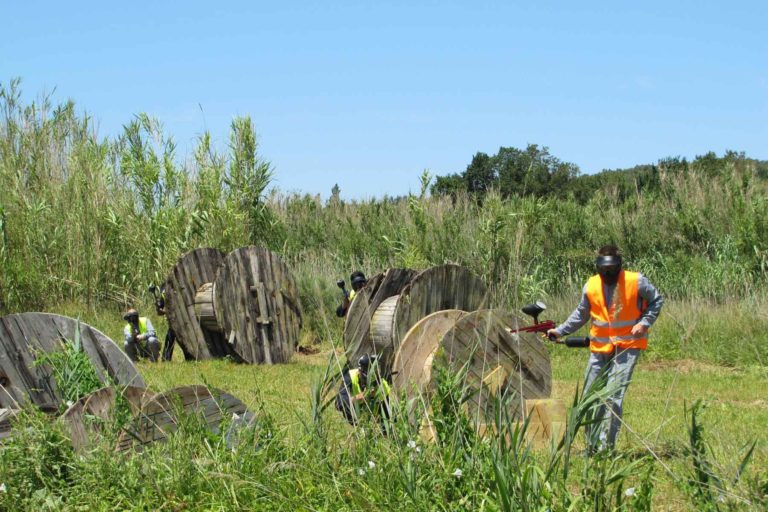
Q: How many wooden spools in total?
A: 5